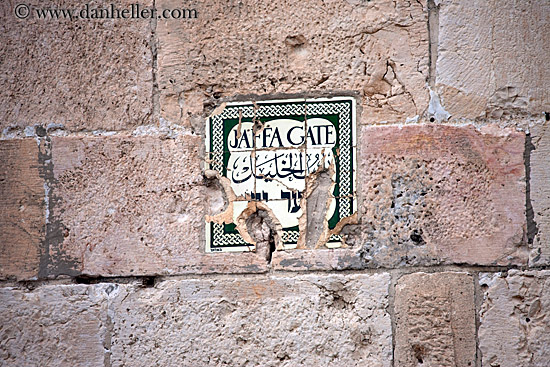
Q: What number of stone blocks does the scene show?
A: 11